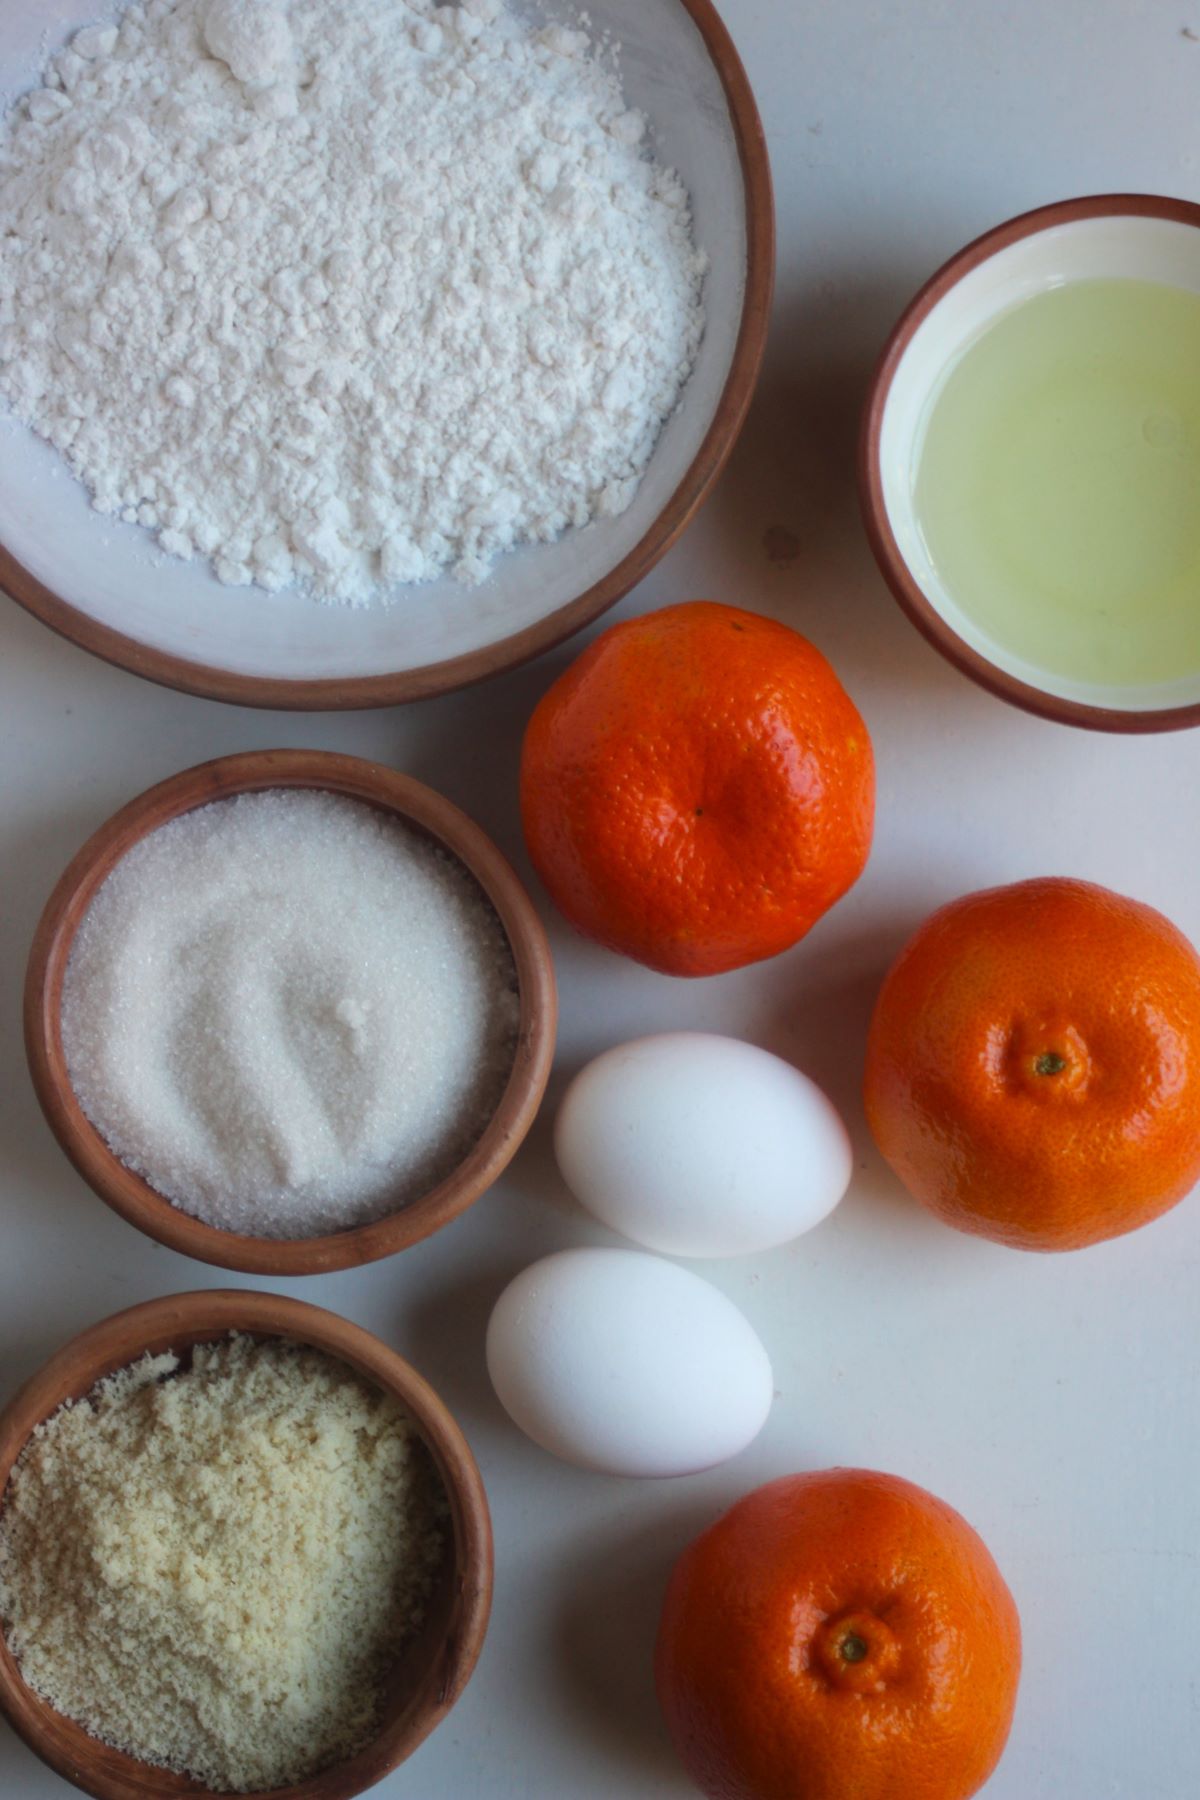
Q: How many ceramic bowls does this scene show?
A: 4